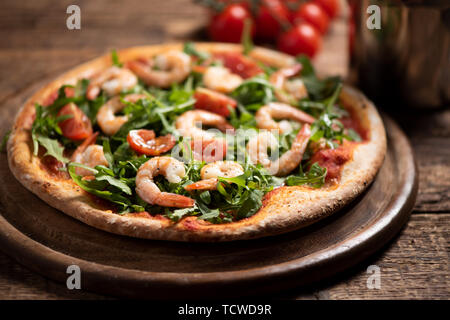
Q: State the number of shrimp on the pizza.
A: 11